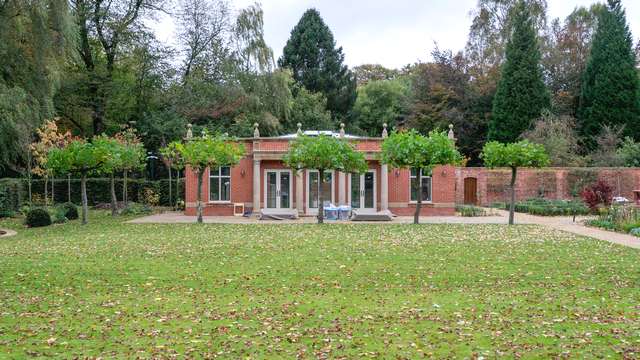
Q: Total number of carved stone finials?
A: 6